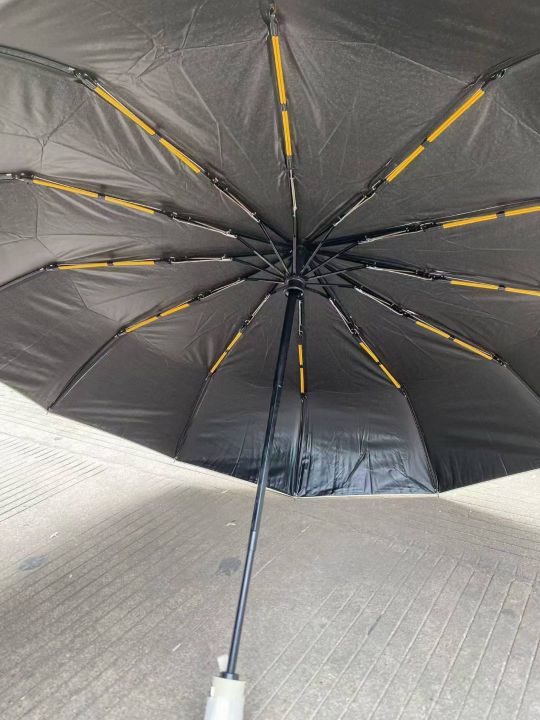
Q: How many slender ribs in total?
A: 12